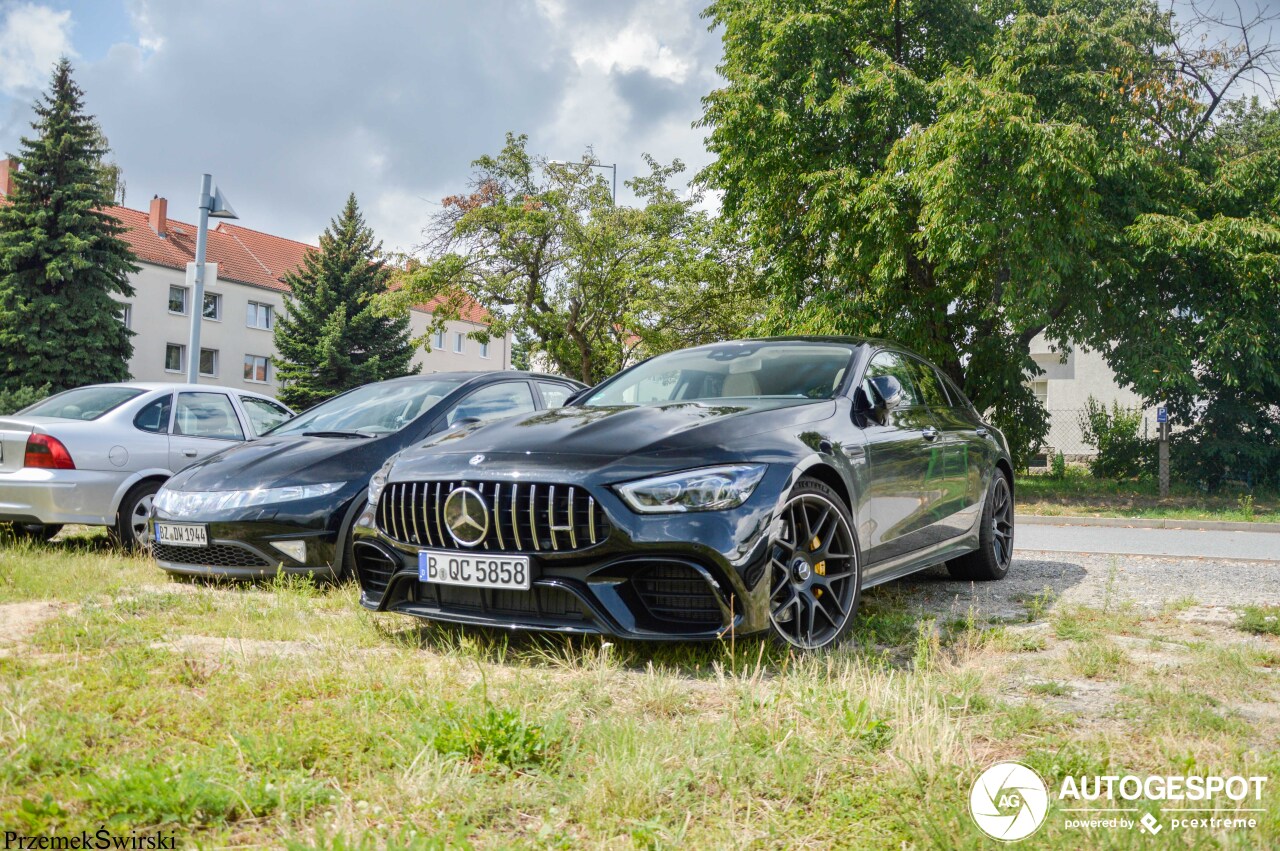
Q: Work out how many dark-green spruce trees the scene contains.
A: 2